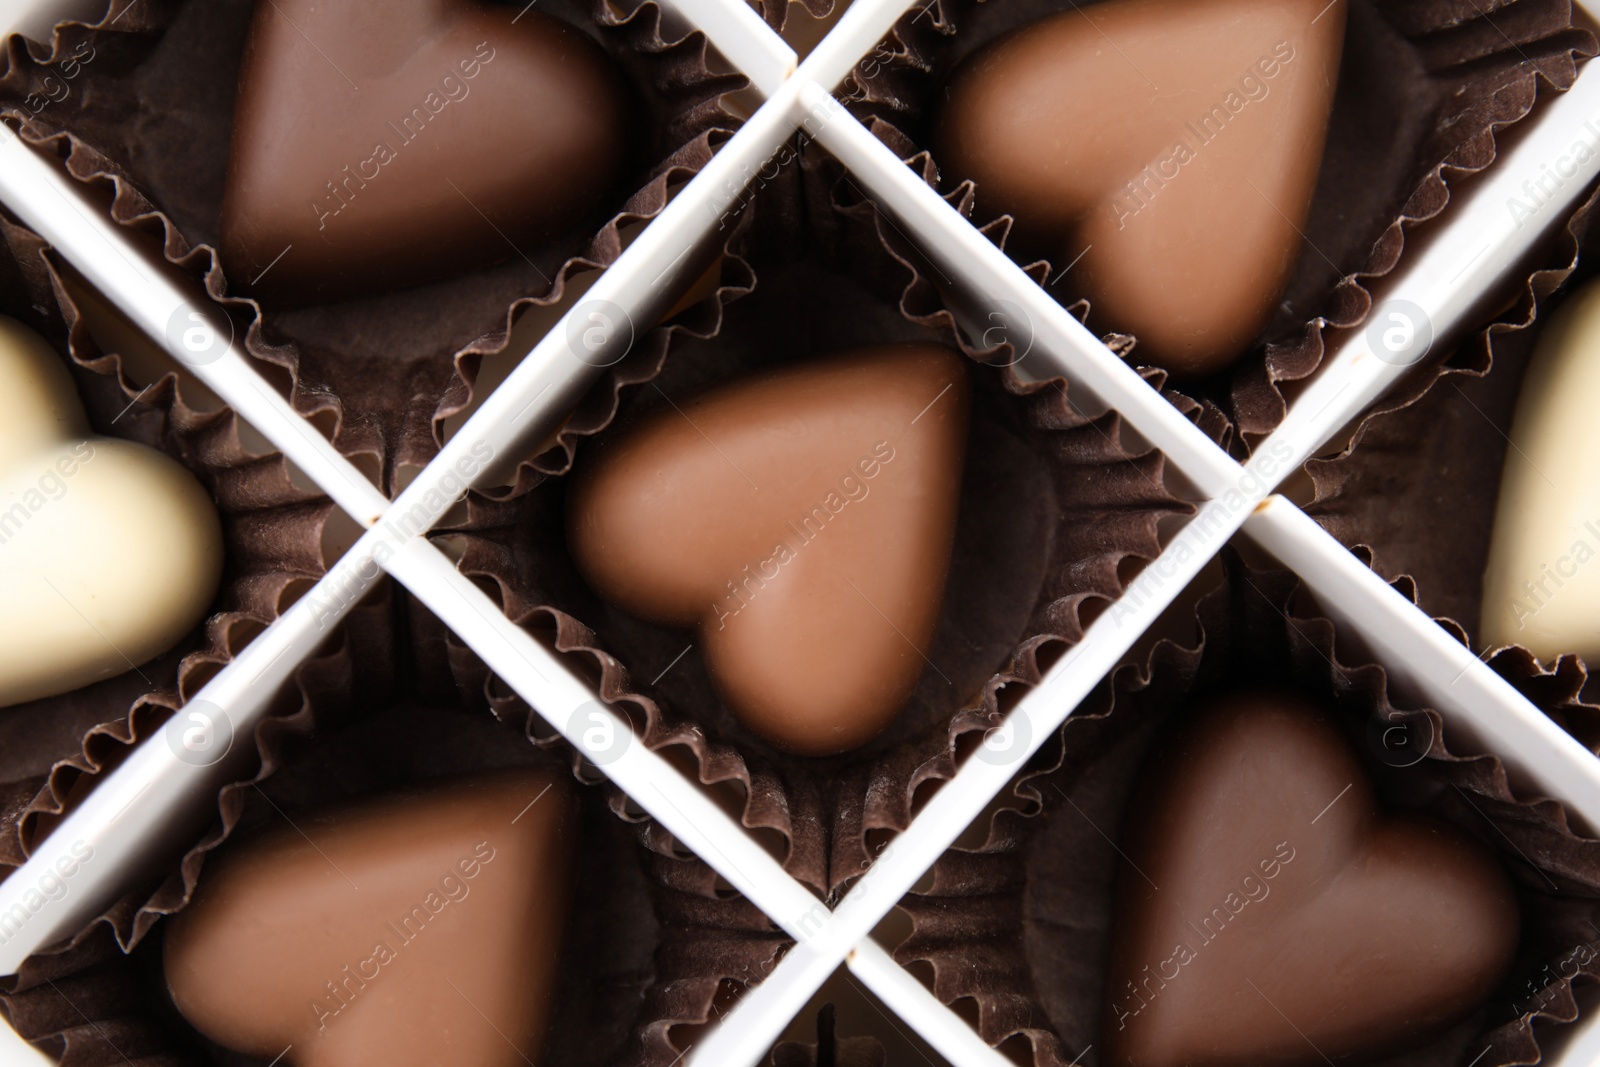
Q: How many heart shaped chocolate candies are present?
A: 7